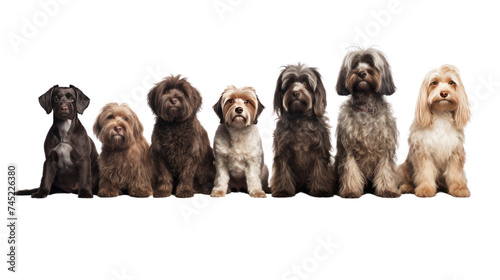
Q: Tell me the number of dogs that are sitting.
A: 7